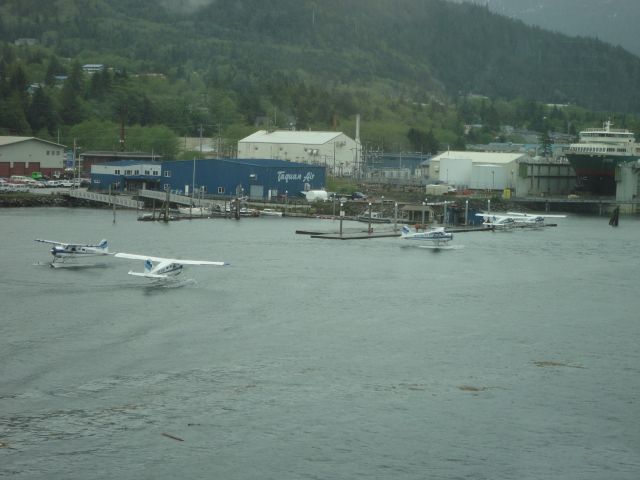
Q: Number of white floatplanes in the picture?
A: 5